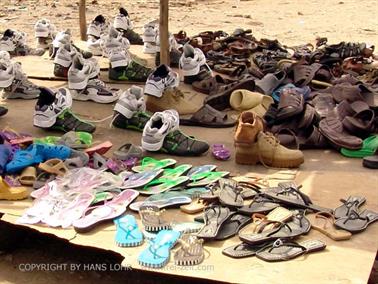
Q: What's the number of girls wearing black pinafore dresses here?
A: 0